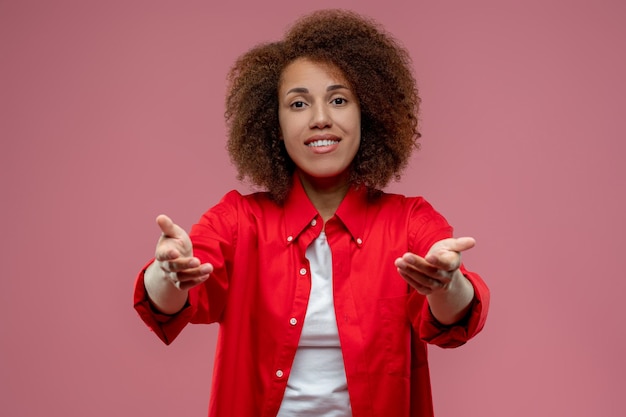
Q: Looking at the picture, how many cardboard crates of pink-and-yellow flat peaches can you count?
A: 0